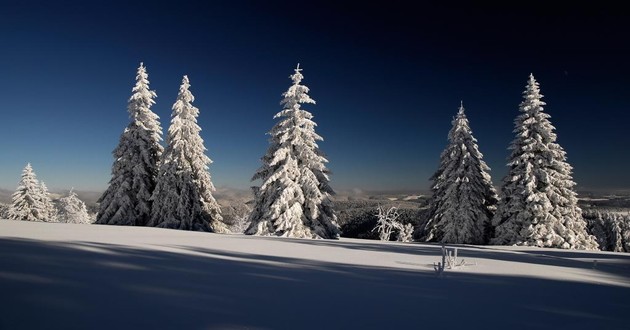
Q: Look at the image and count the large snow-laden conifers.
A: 5